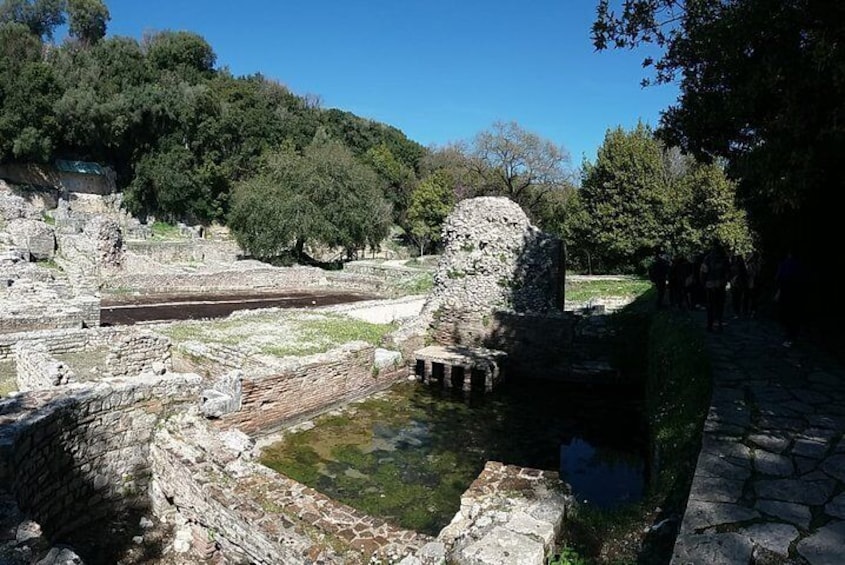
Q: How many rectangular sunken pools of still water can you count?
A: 1